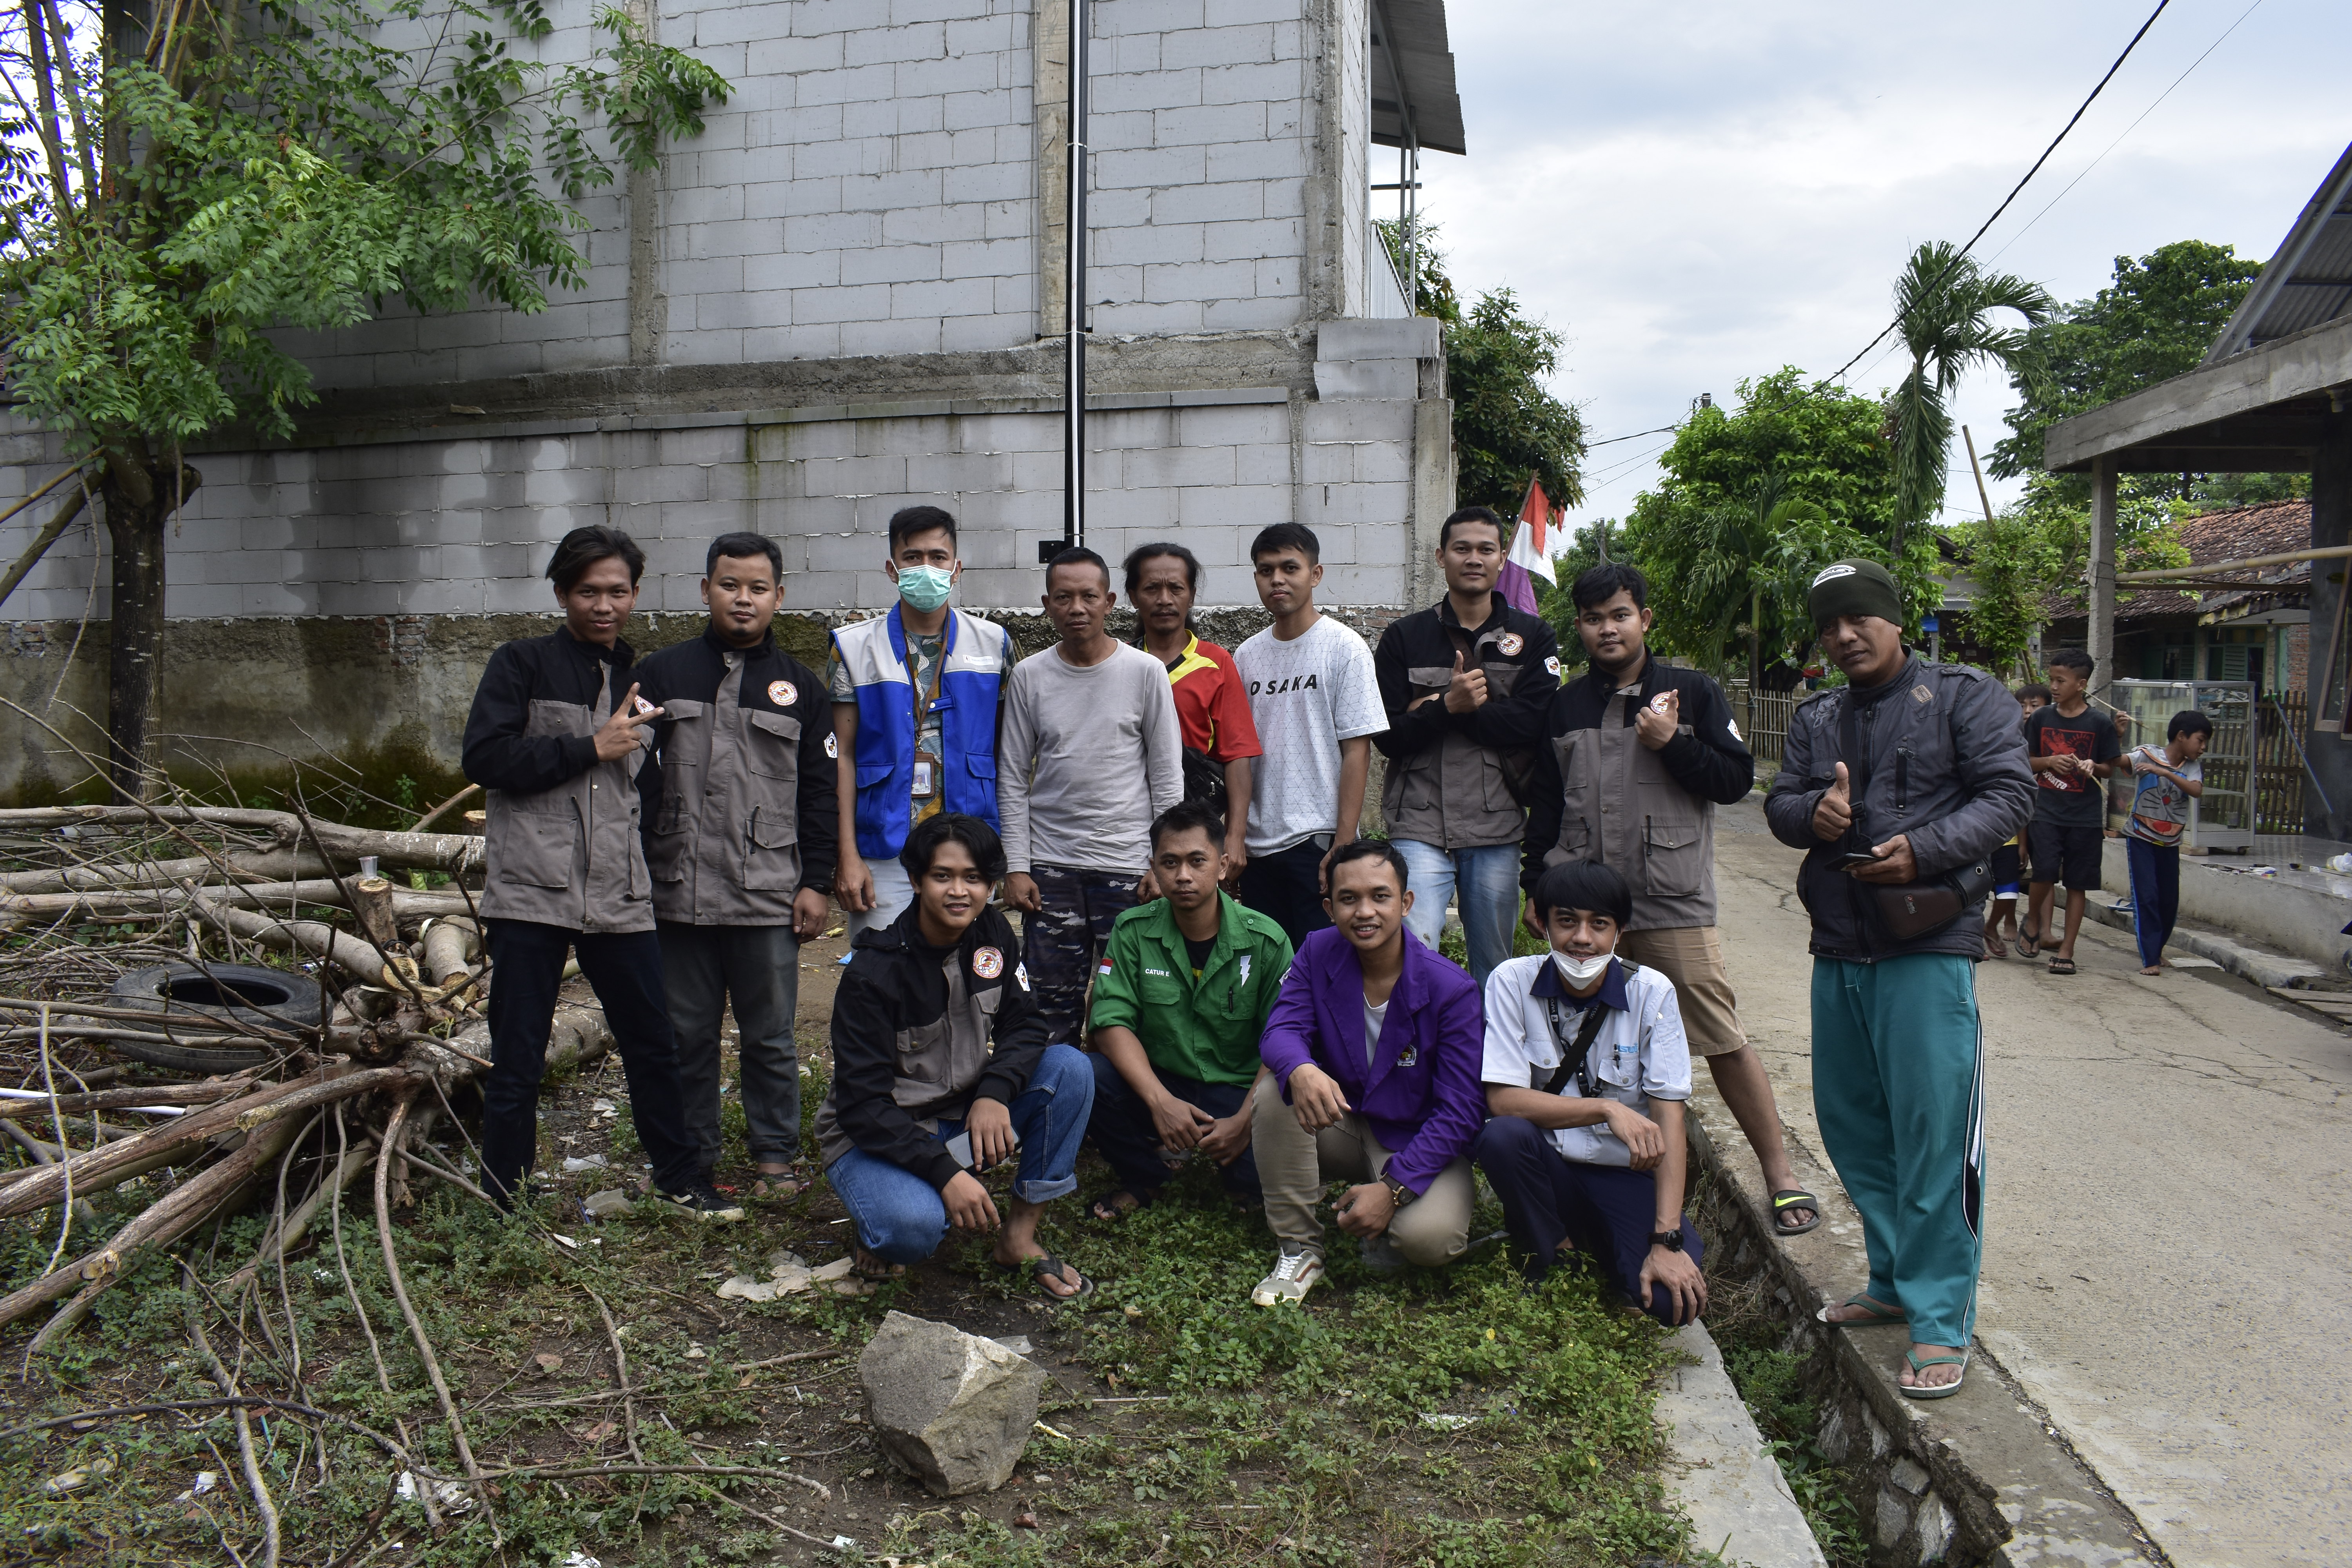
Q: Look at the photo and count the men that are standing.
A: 9